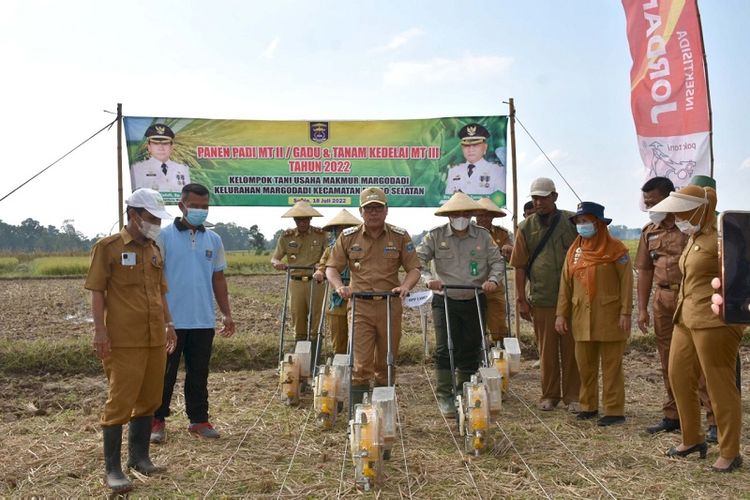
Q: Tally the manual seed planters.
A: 5